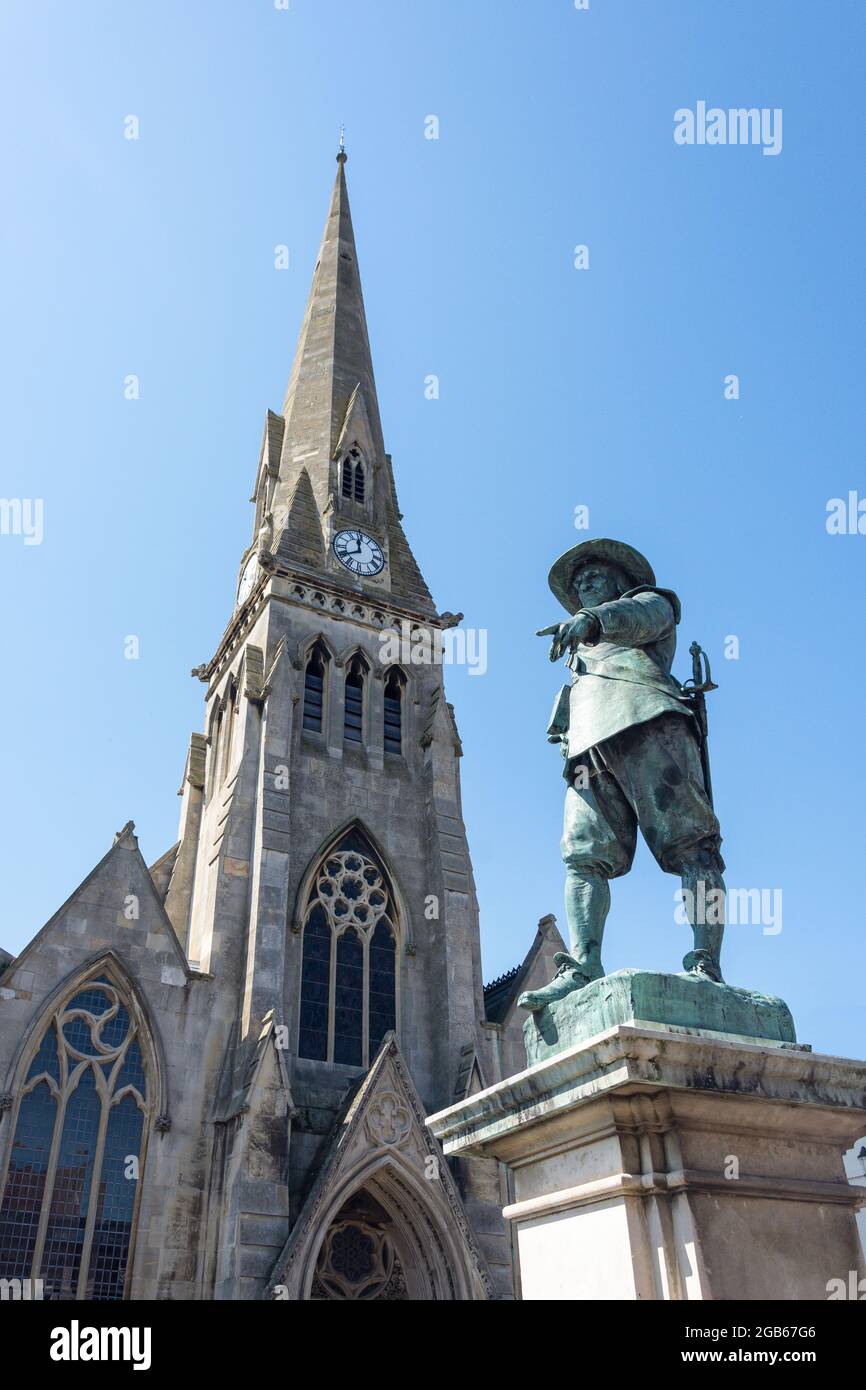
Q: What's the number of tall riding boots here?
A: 0